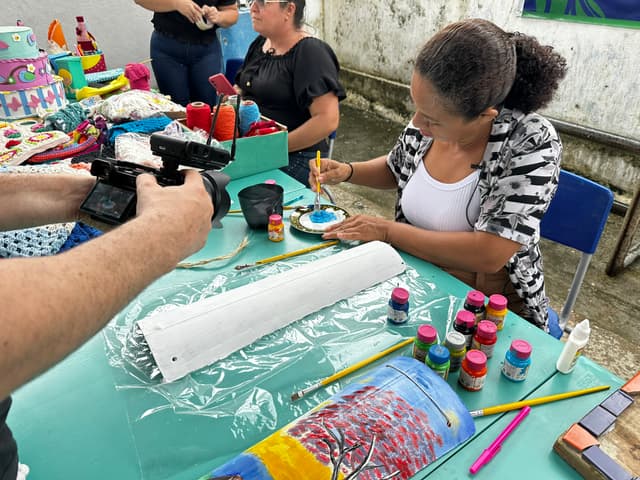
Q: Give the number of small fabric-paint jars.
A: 11